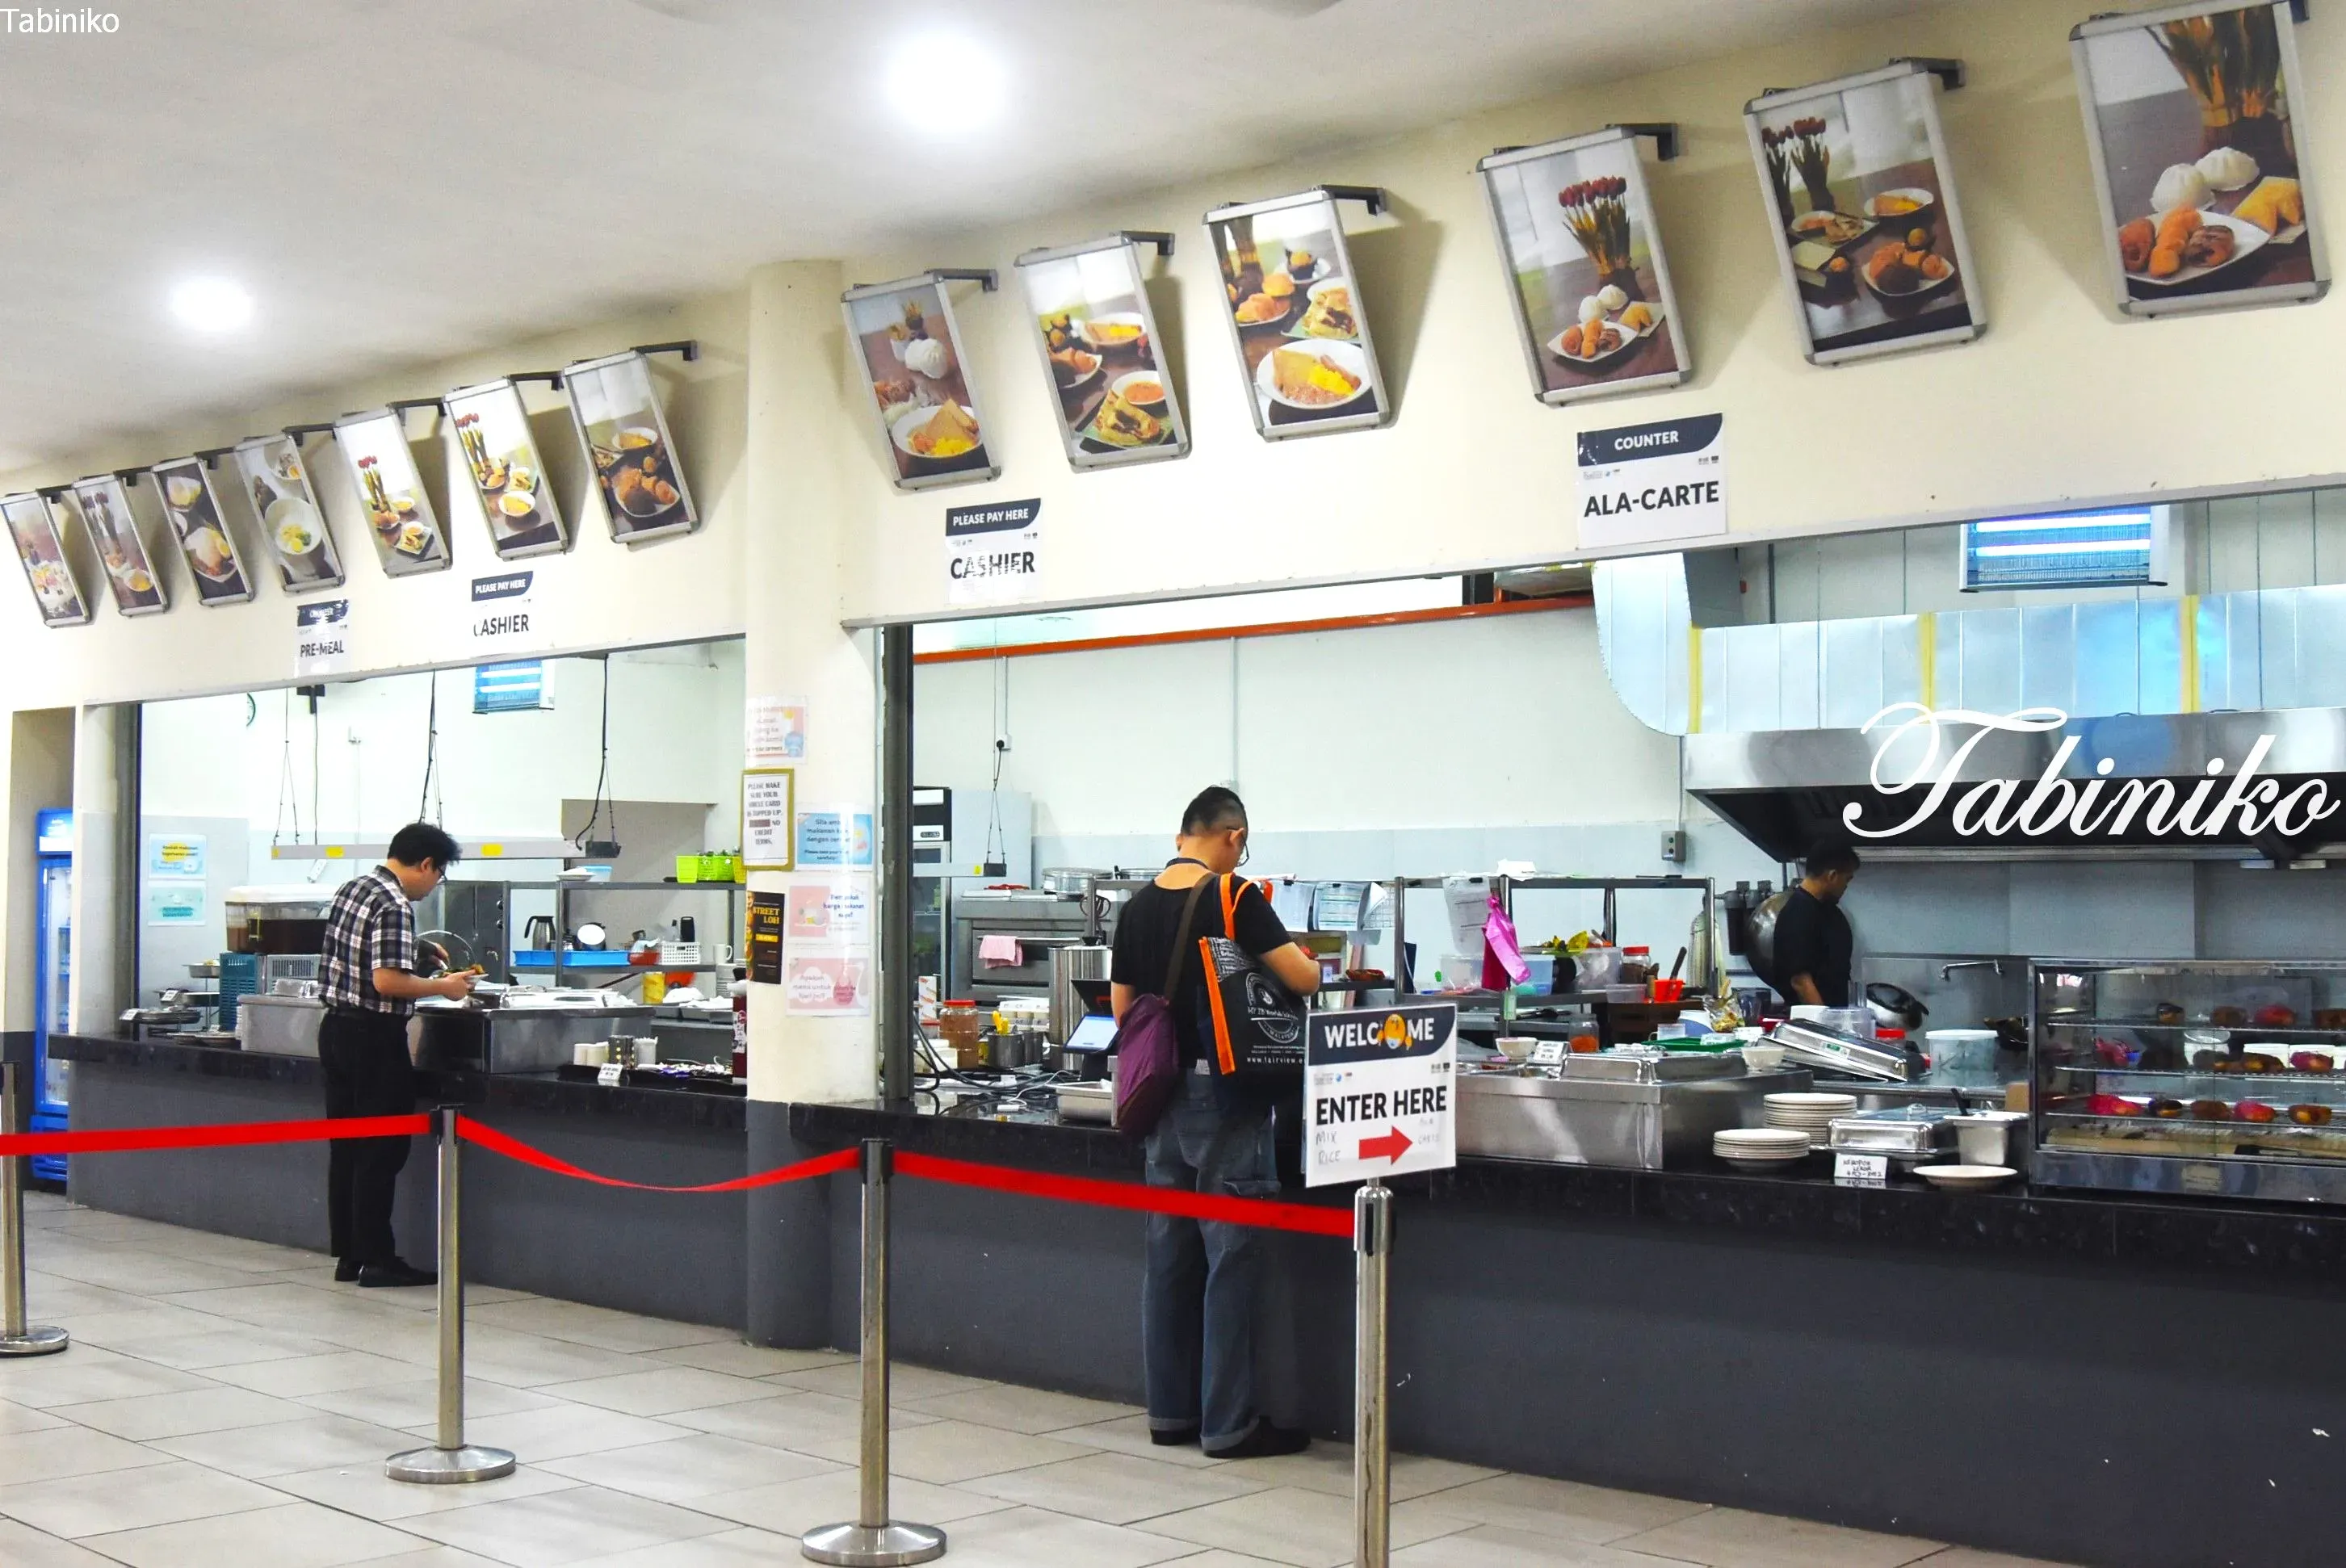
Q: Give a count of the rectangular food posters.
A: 13